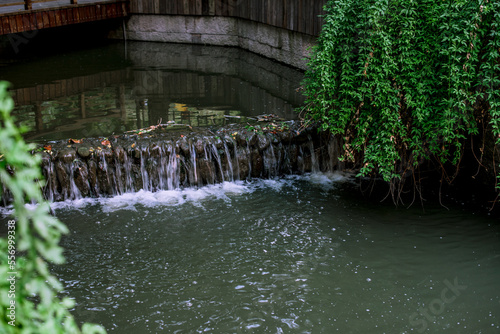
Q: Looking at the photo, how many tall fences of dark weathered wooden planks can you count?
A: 1